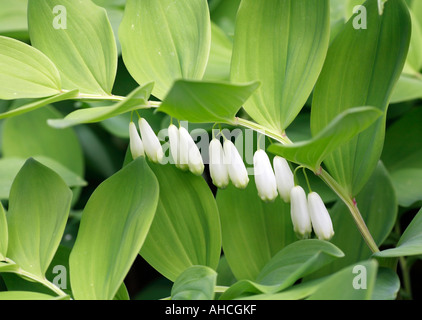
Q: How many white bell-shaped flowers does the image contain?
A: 10